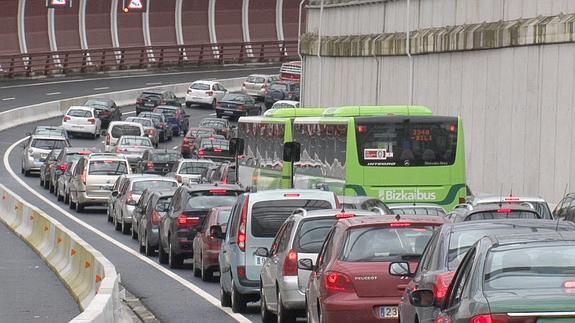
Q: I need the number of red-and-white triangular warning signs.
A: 2